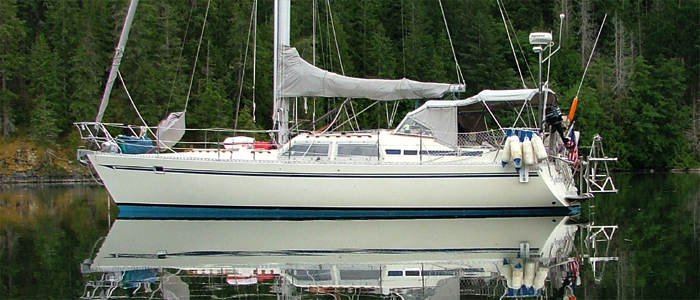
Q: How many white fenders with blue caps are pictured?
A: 3